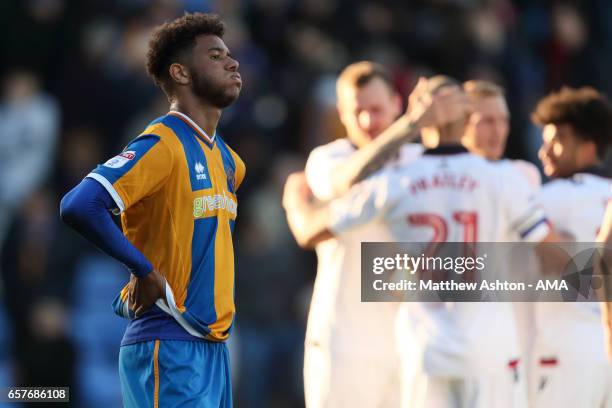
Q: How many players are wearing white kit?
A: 4